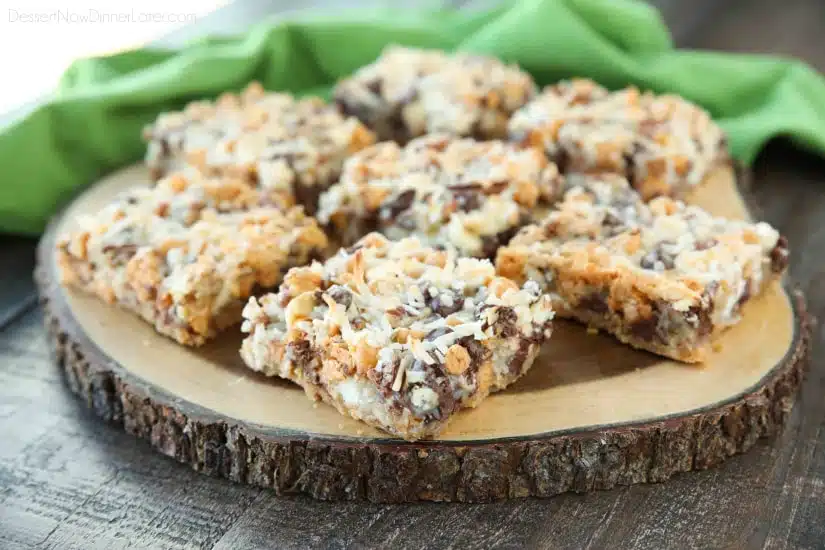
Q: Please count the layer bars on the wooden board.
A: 7